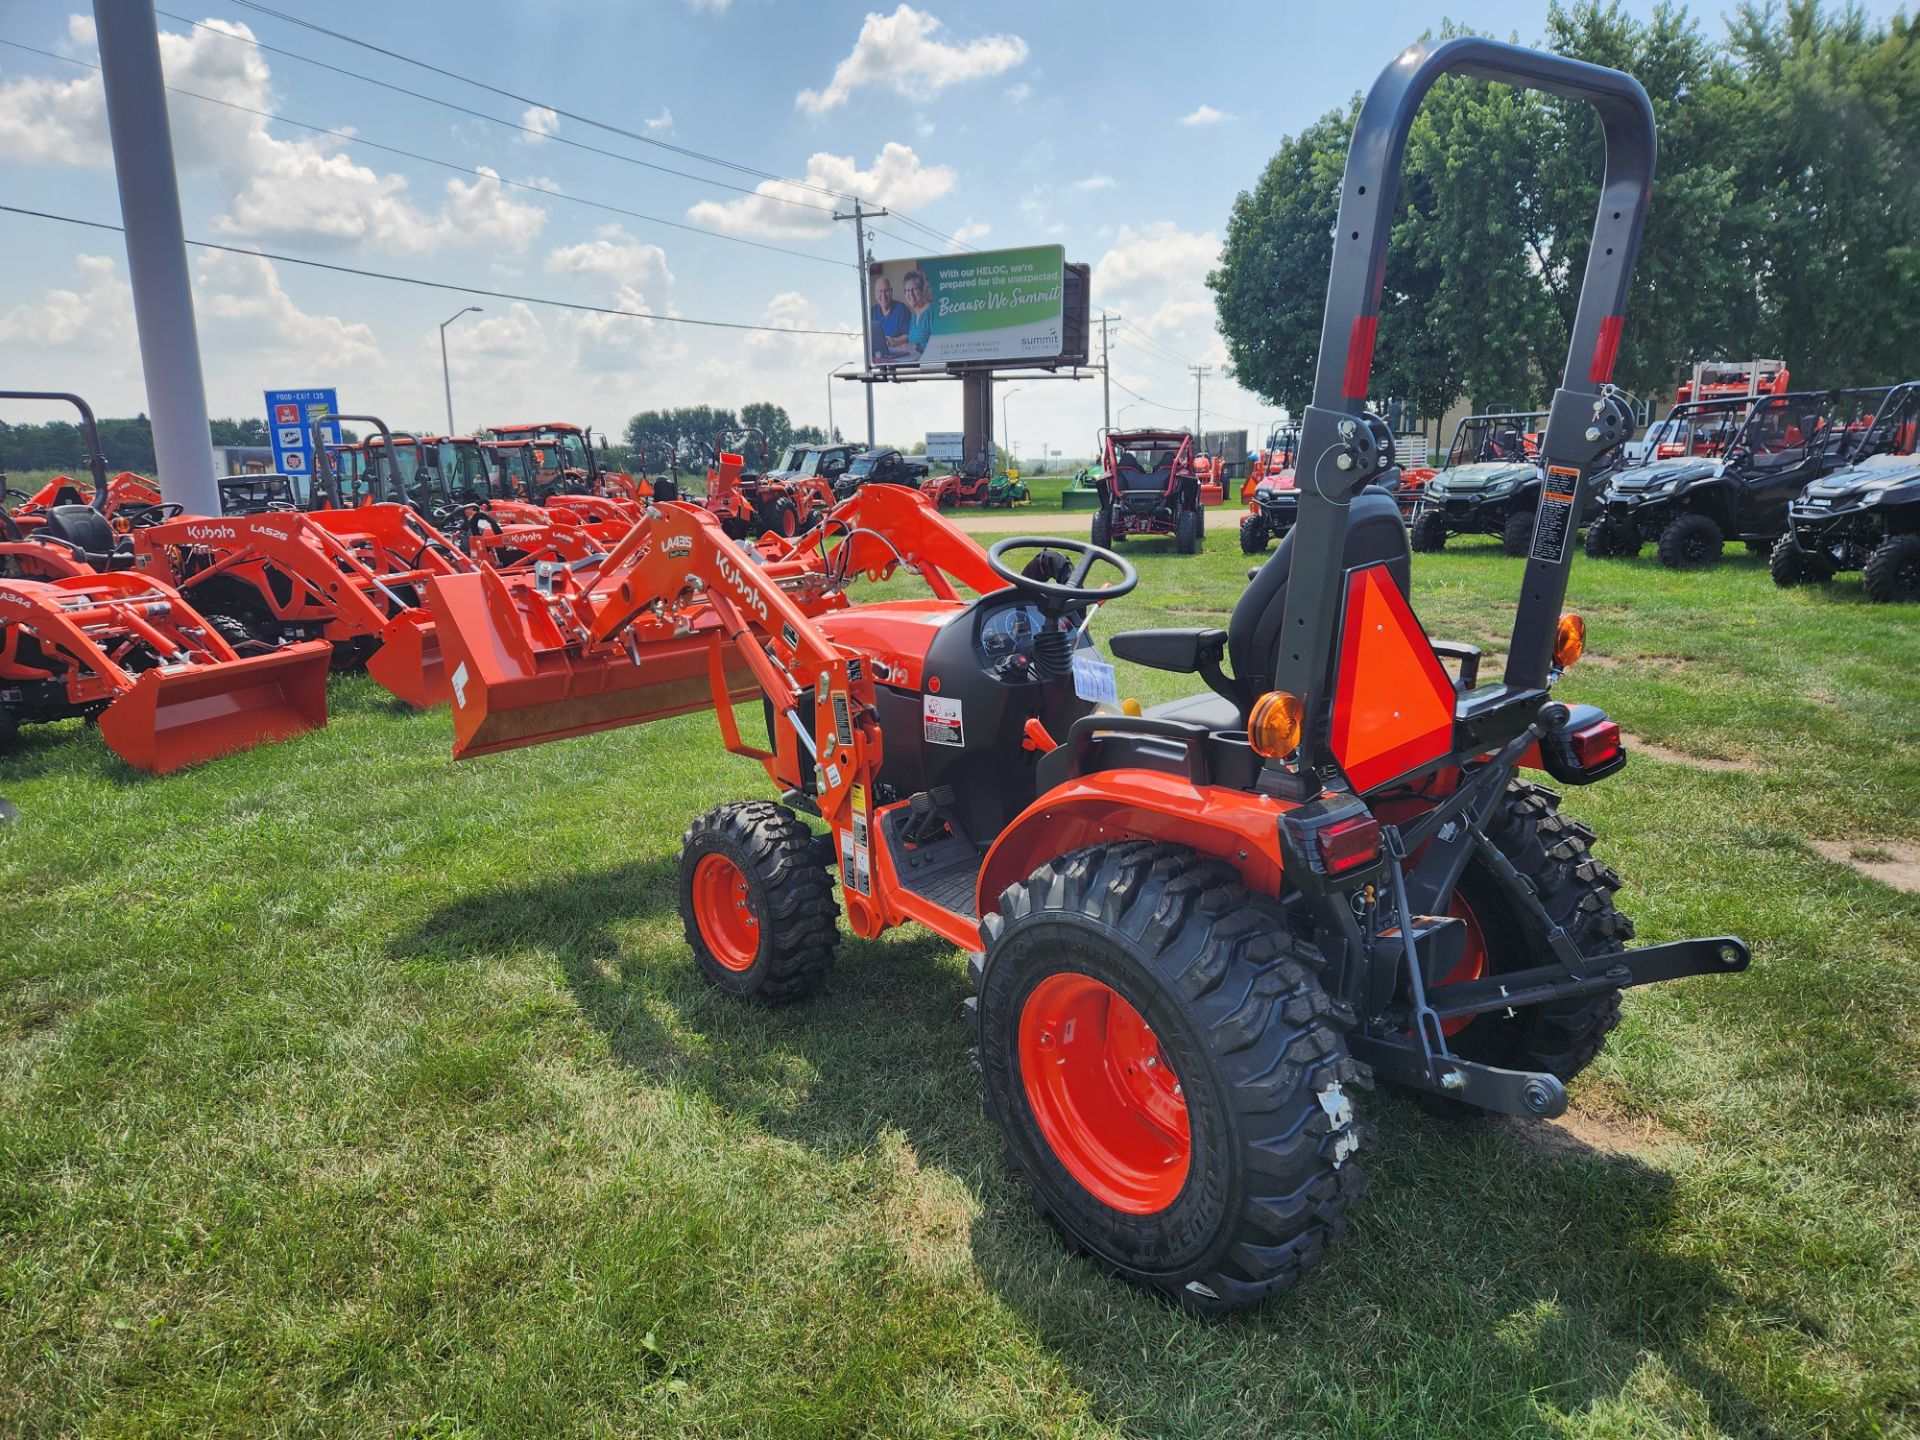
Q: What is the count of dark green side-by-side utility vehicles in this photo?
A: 1